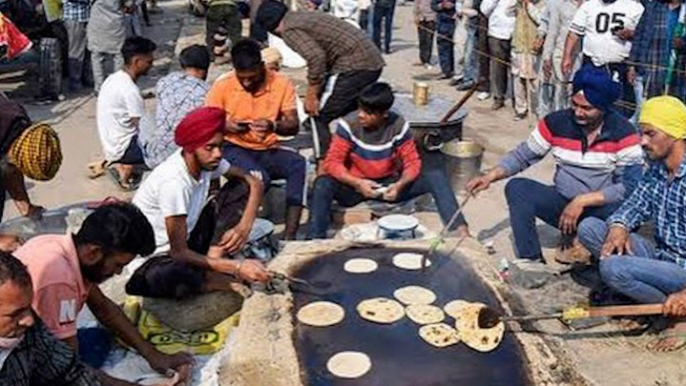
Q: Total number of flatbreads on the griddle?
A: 11